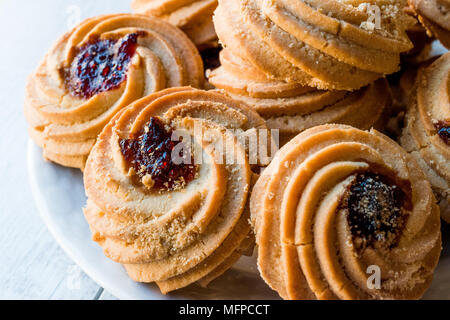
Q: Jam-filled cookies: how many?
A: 4